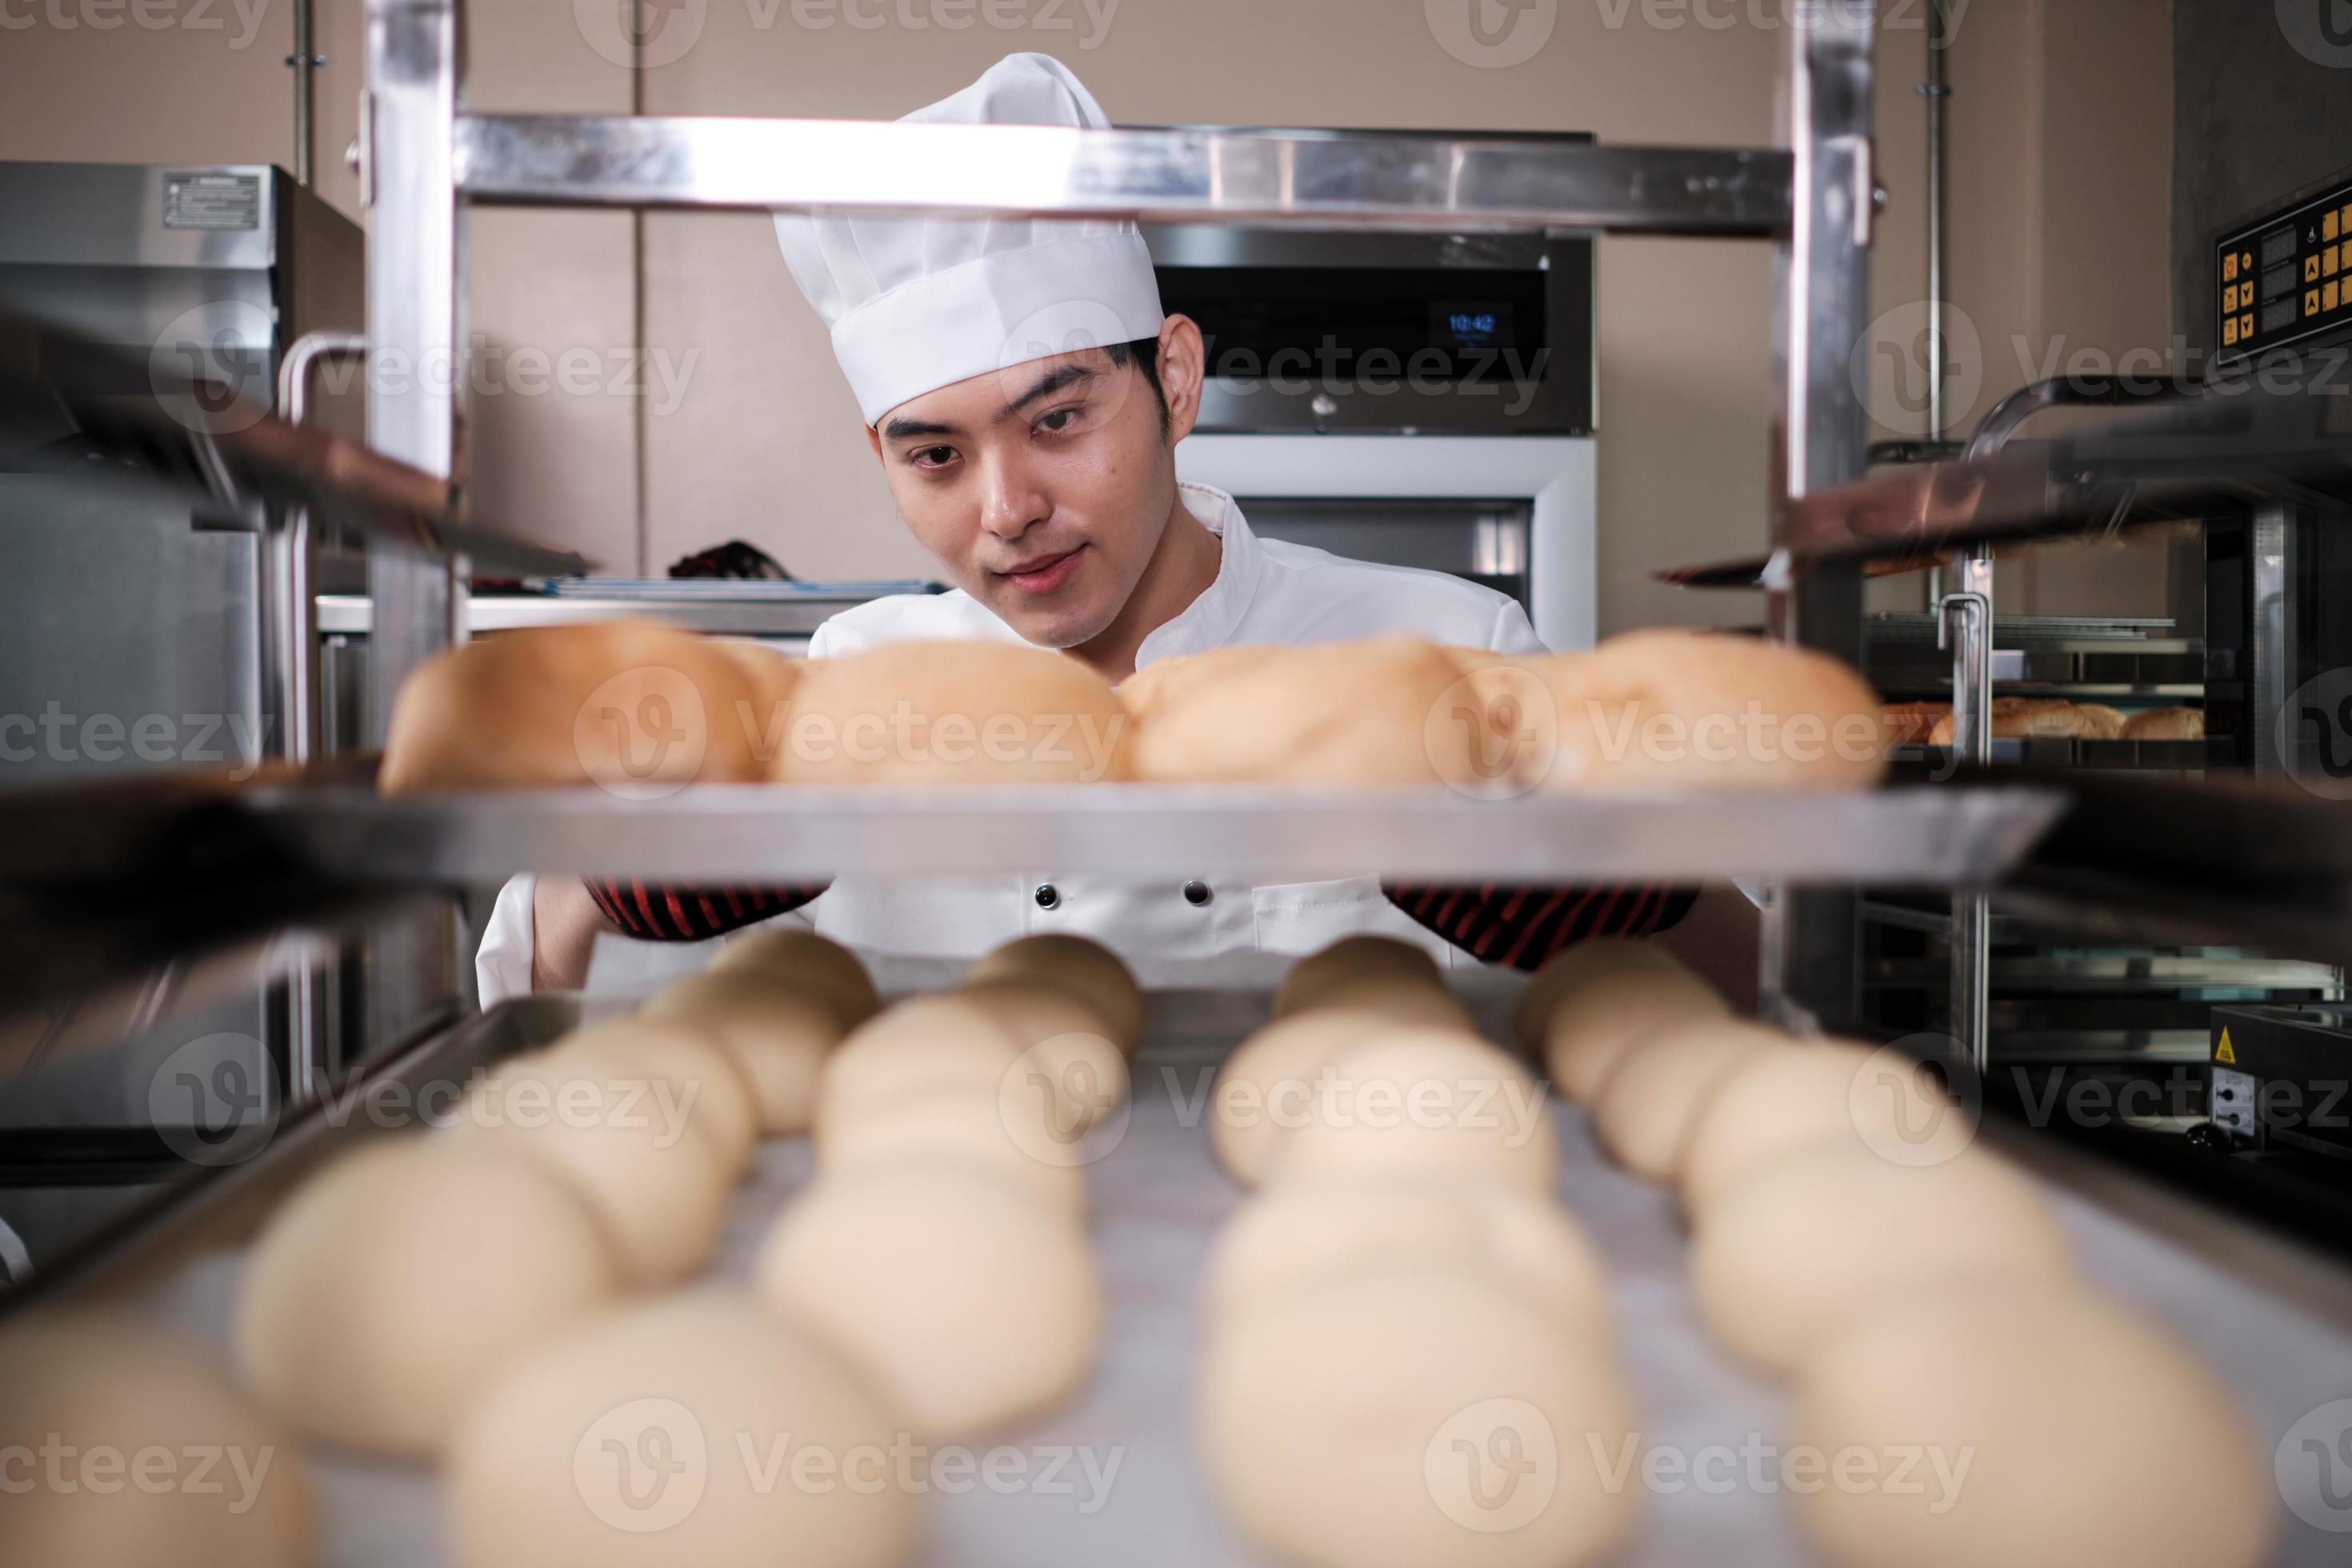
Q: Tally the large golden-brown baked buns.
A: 4